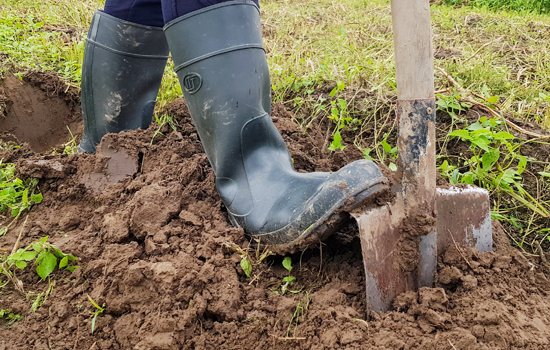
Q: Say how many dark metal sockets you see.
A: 1